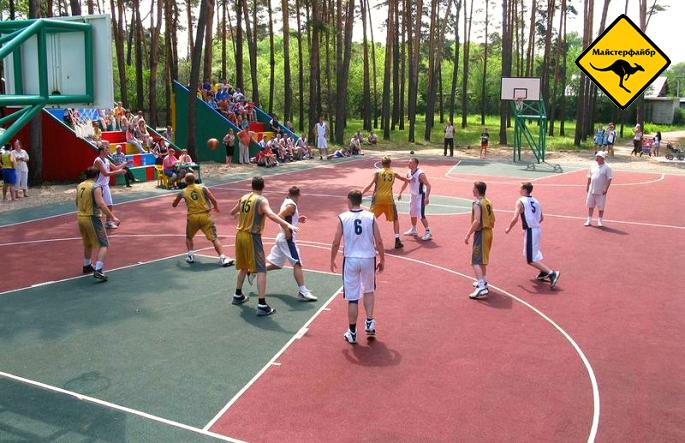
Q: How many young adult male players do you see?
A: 10